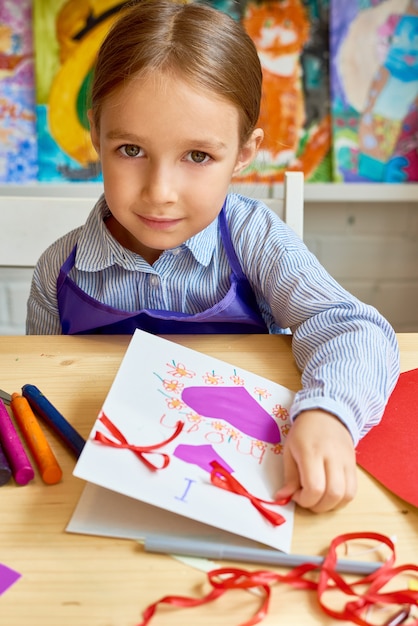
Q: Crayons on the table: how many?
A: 4